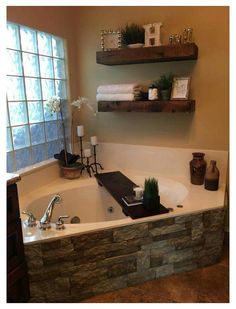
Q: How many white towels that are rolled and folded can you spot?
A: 2